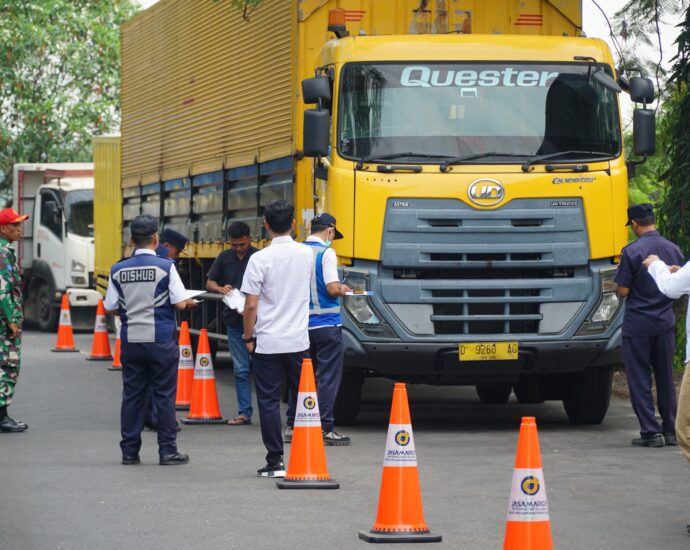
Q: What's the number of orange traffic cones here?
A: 8